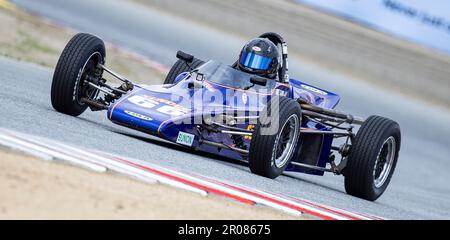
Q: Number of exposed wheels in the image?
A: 4